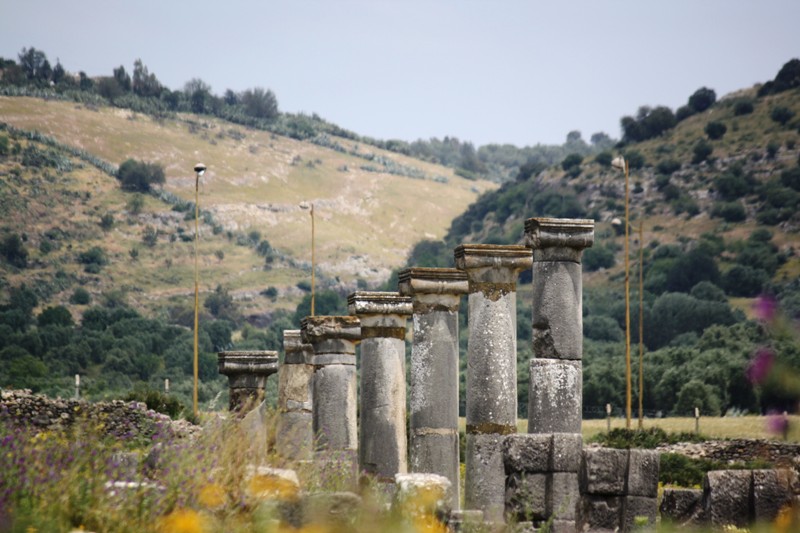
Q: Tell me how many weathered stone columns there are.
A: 7